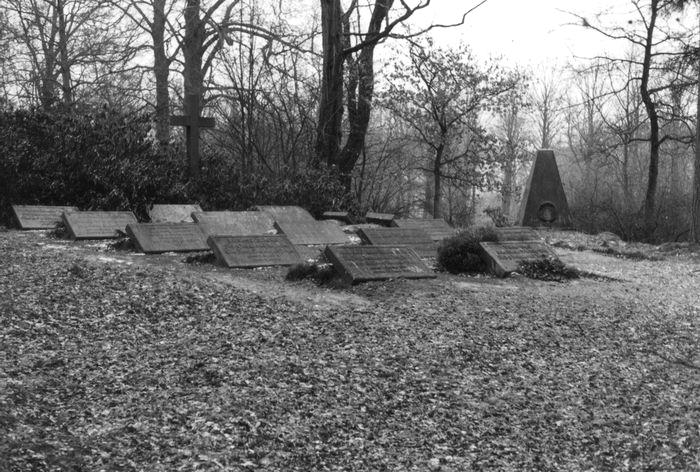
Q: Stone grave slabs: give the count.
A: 15